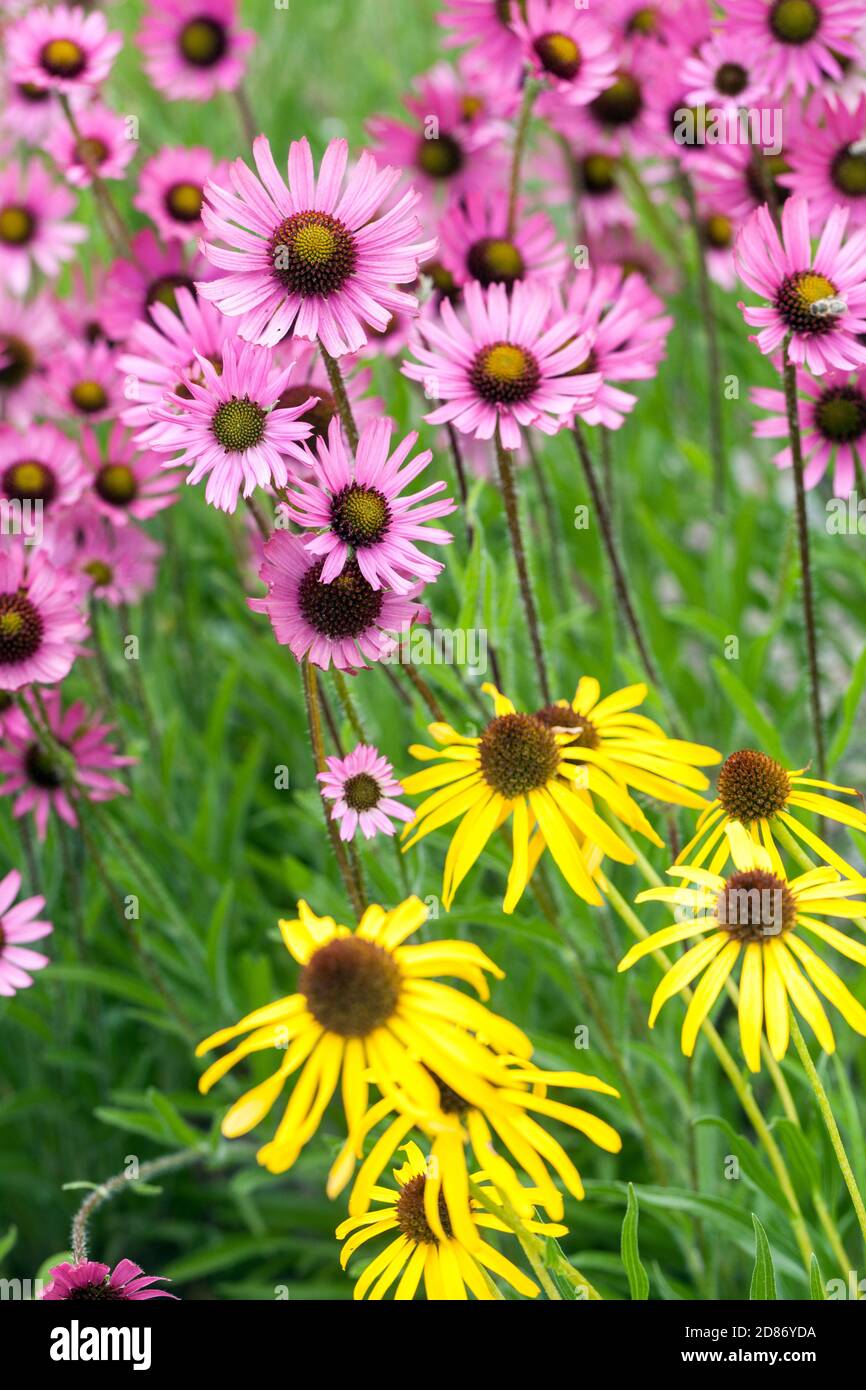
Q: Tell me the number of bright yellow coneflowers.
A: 7